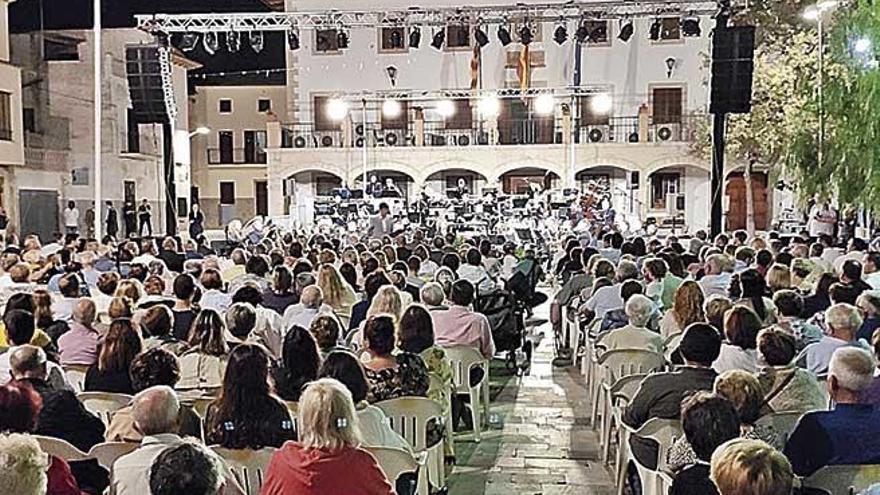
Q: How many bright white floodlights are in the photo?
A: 6